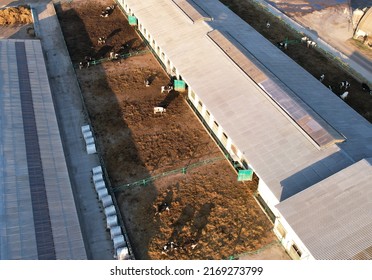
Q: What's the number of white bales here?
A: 14